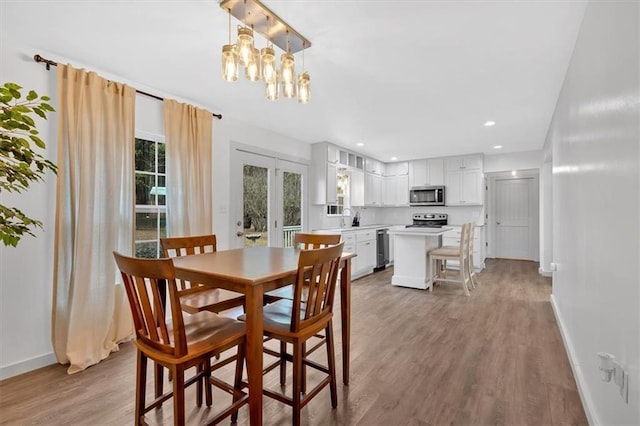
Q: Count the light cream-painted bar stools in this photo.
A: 2